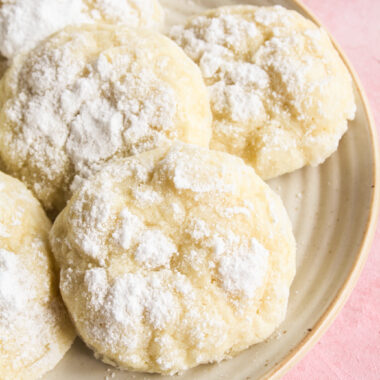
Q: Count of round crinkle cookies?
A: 5